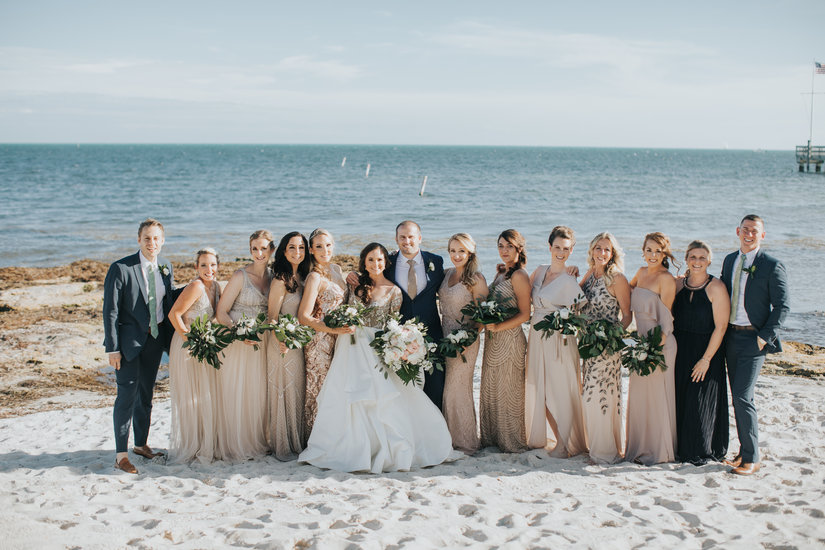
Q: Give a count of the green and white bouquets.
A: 9